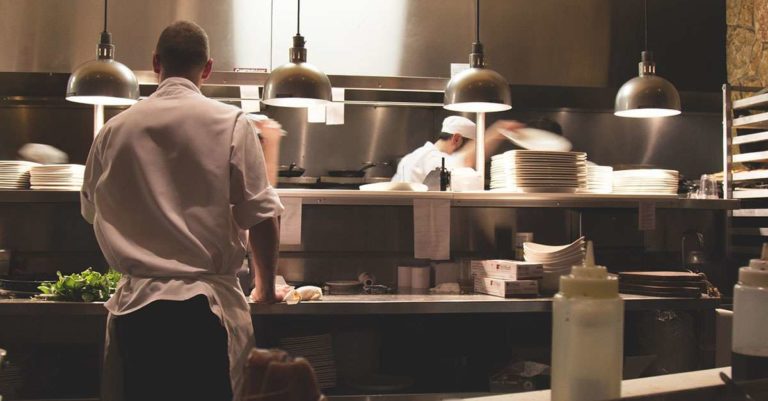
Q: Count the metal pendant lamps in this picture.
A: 4